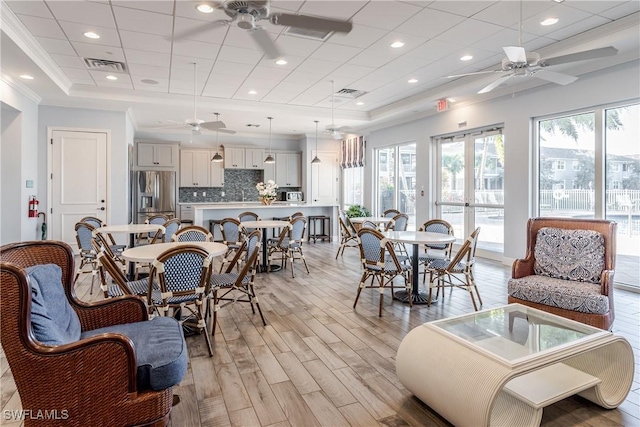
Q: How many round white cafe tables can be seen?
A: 5